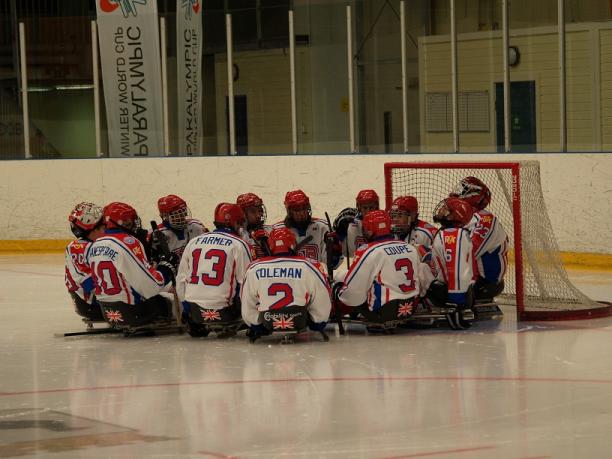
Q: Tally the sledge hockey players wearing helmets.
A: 12